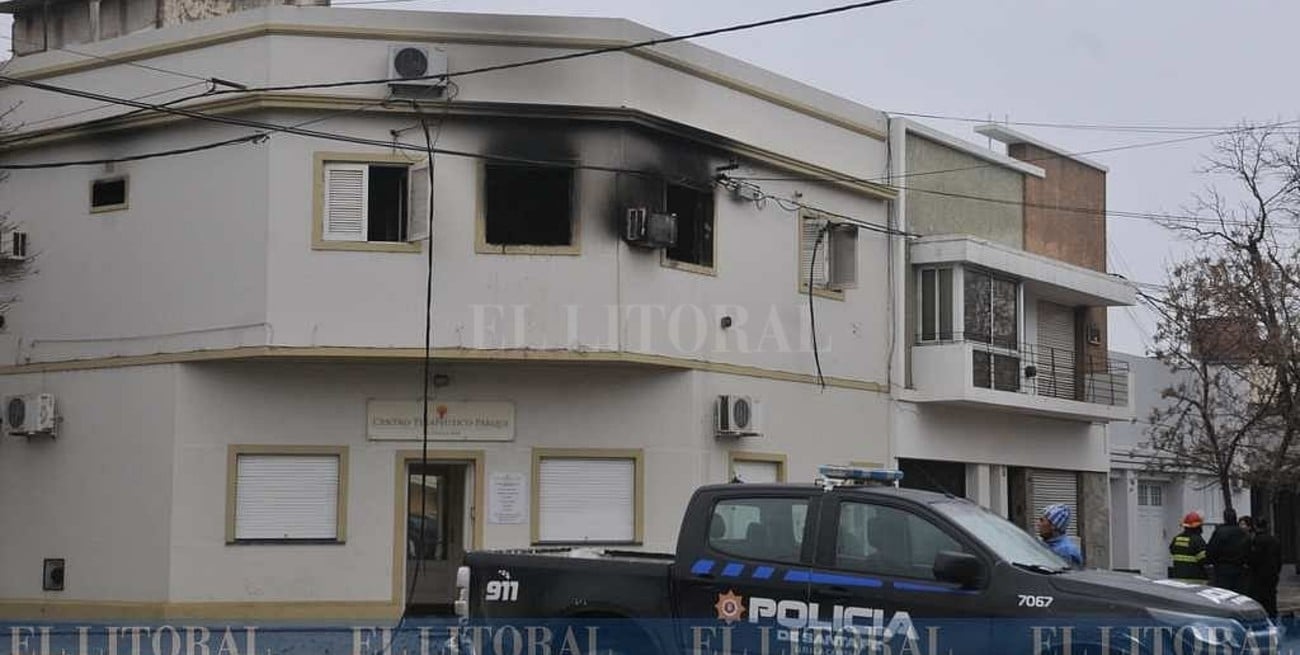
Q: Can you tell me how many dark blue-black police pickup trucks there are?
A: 1